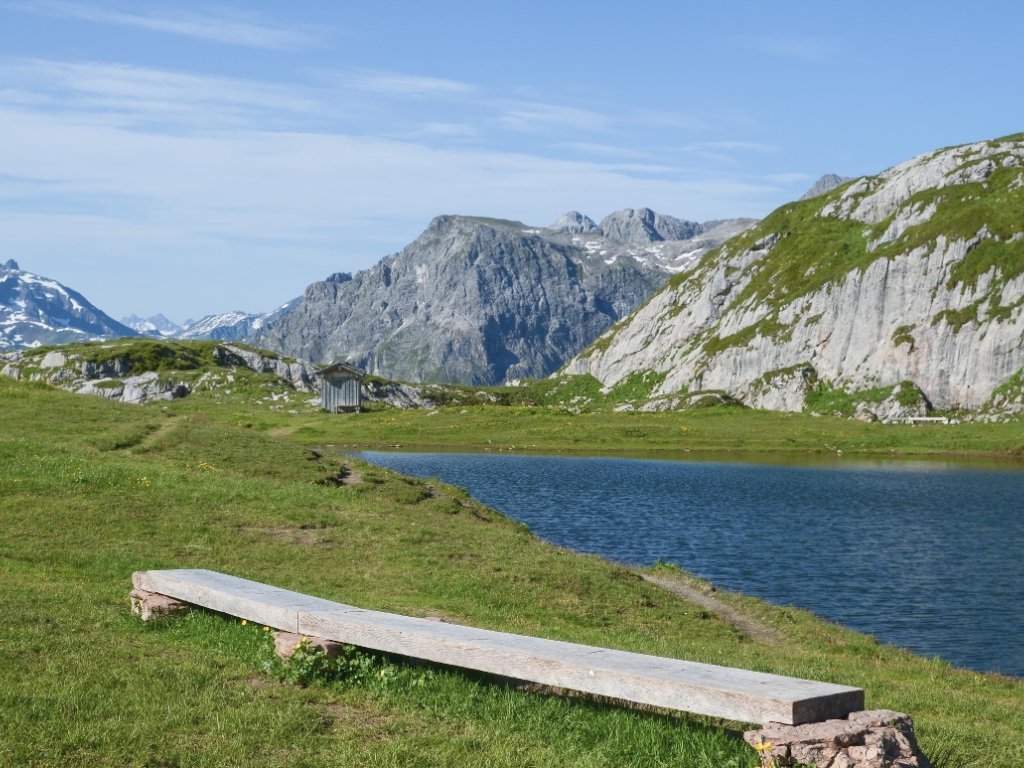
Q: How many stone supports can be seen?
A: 3